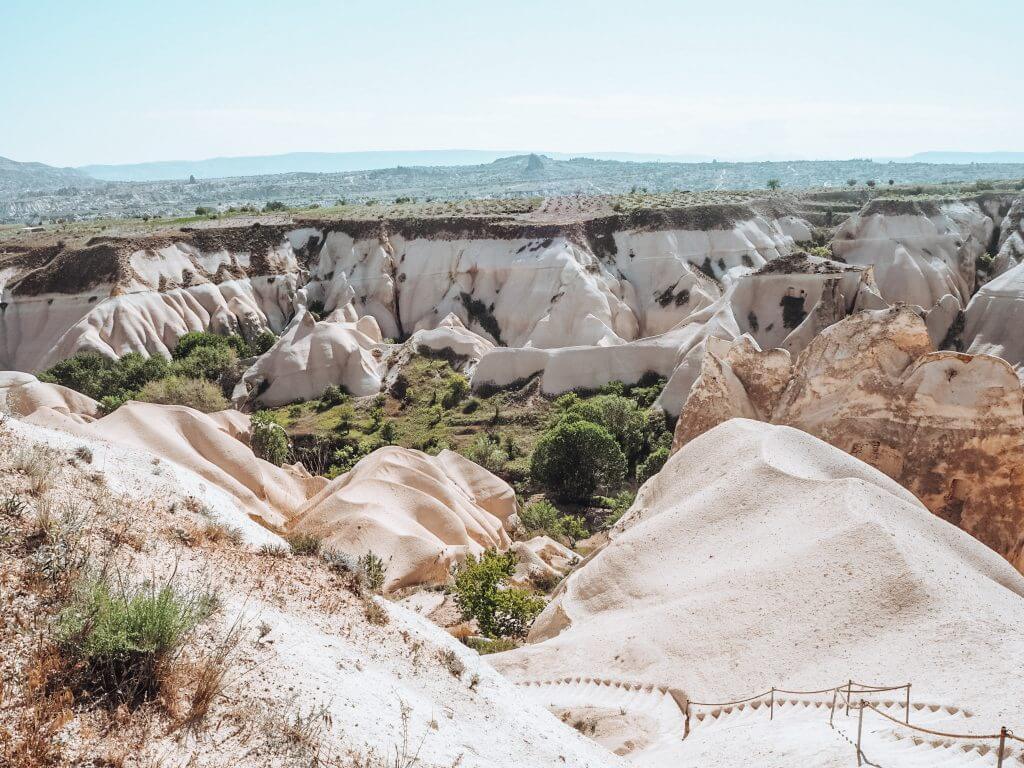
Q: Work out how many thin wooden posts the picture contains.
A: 7